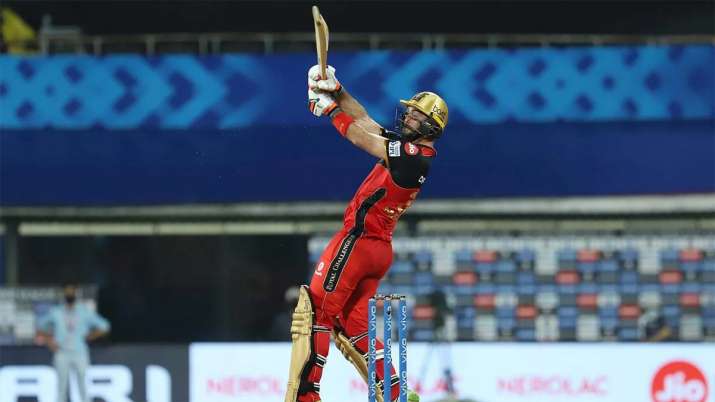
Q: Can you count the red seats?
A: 12